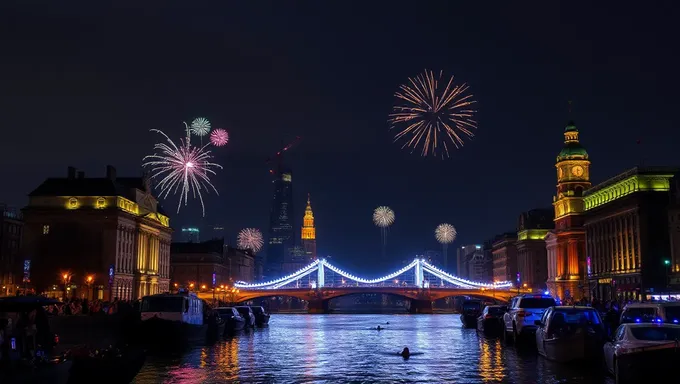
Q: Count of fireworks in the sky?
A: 7